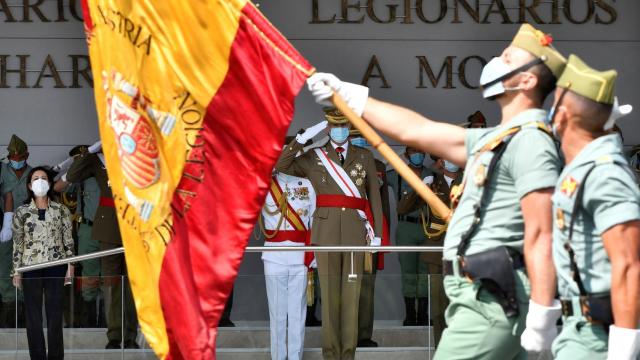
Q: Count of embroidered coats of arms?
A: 1